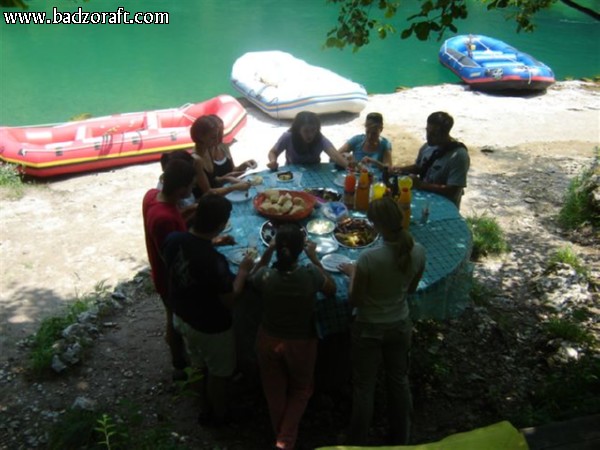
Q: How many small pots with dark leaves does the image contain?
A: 0